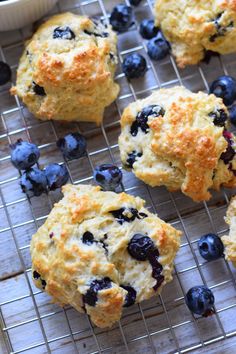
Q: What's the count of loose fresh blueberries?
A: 15